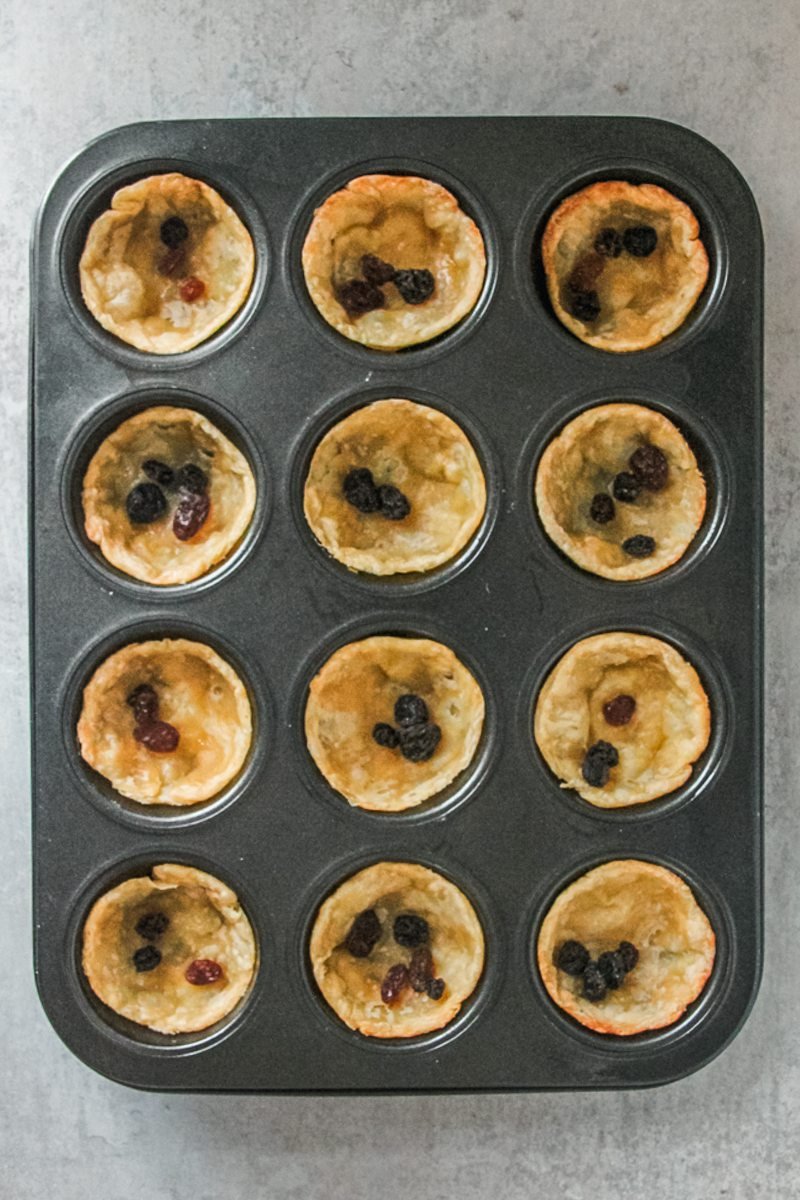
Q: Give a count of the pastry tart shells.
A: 12